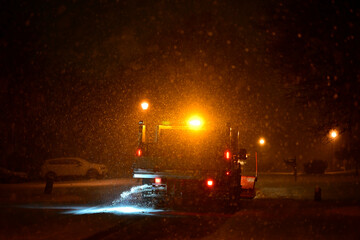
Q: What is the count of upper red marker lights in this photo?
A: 2